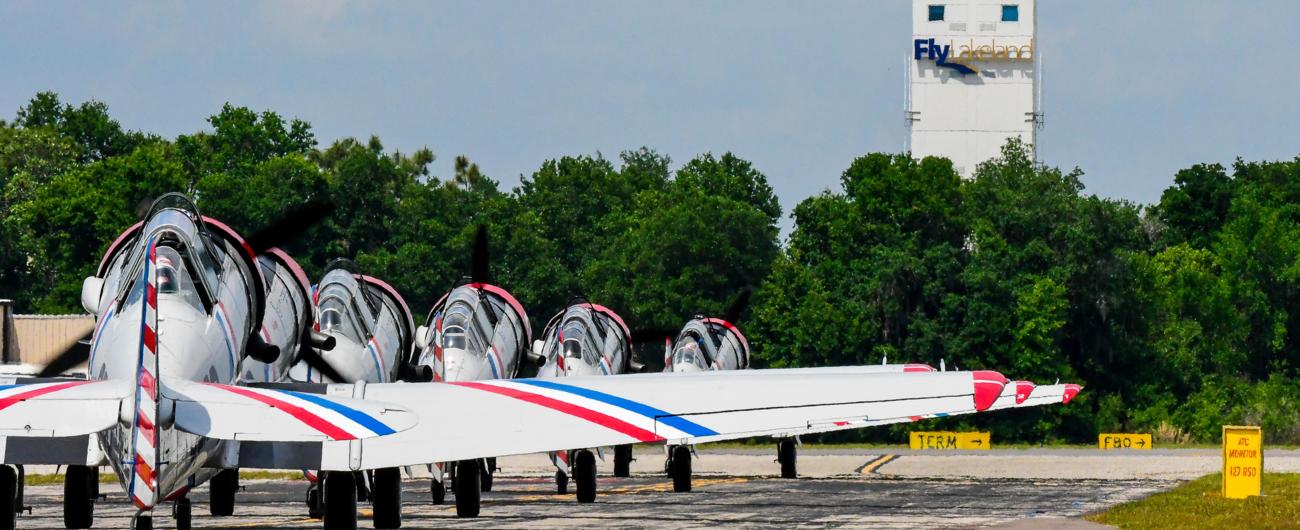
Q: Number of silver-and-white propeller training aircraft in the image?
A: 6